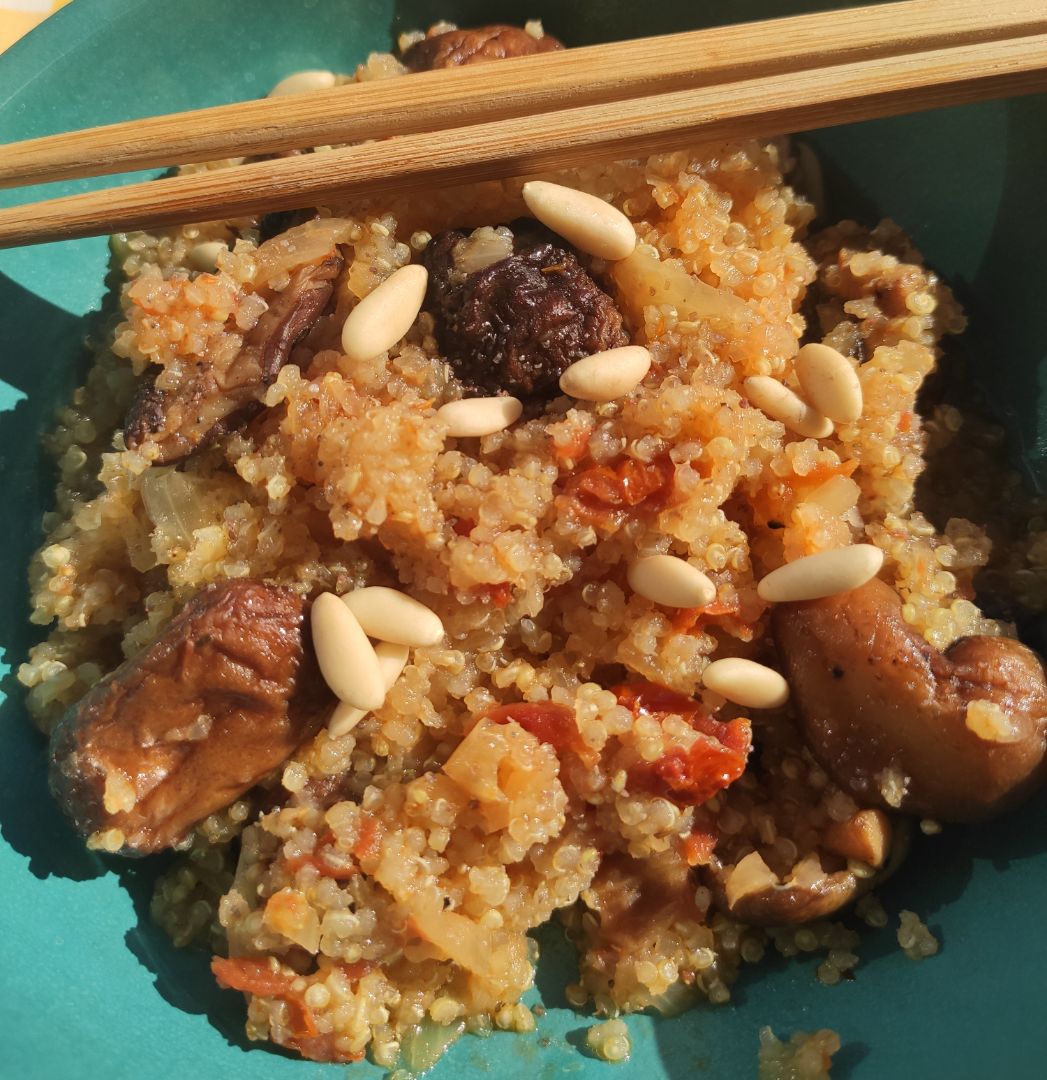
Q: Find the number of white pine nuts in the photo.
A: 14